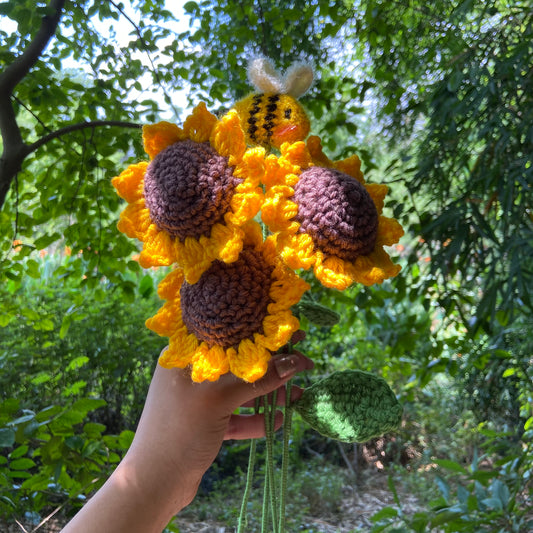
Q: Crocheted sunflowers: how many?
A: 3